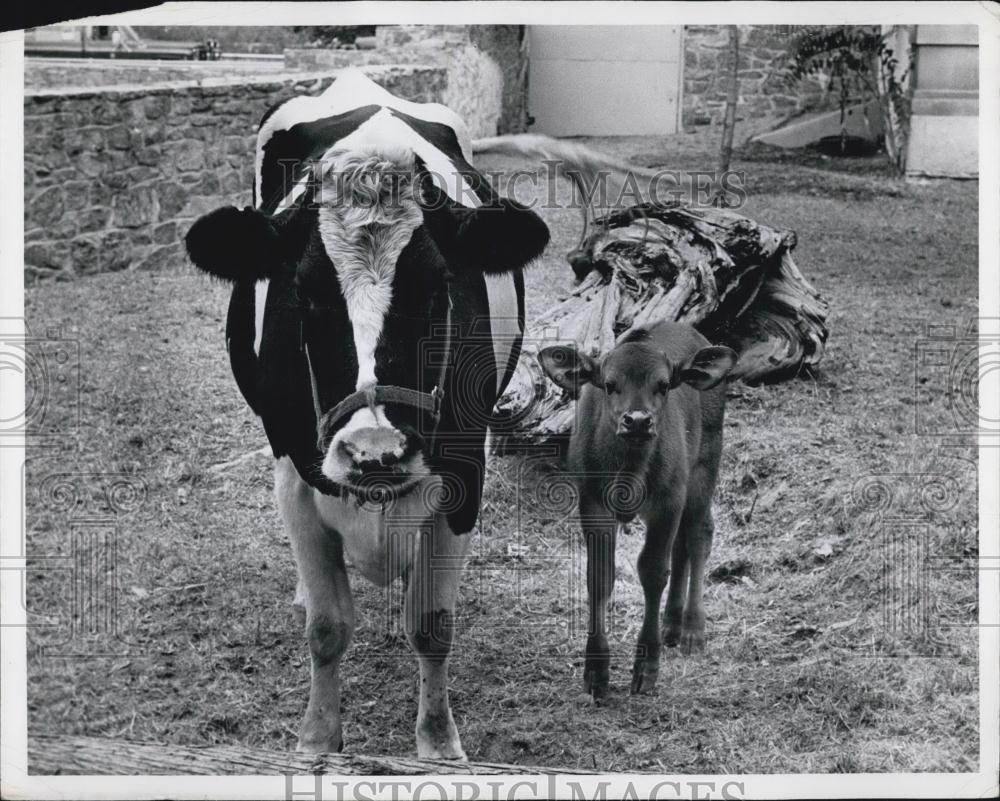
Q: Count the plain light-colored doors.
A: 1